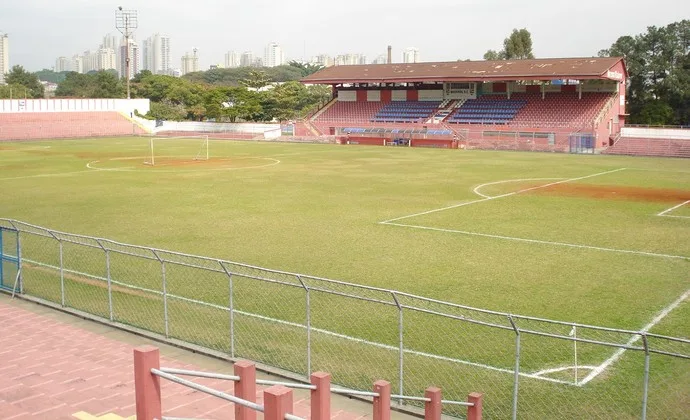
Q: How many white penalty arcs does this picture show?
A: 1